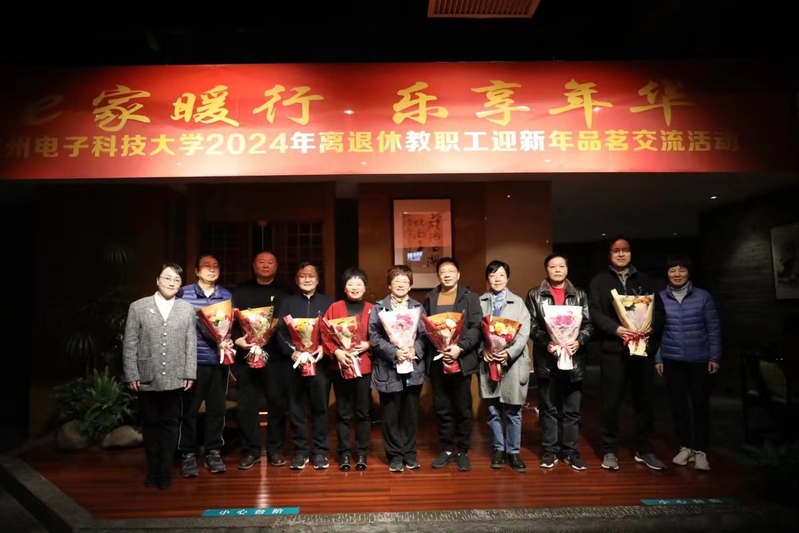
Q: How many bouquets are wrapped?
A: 9